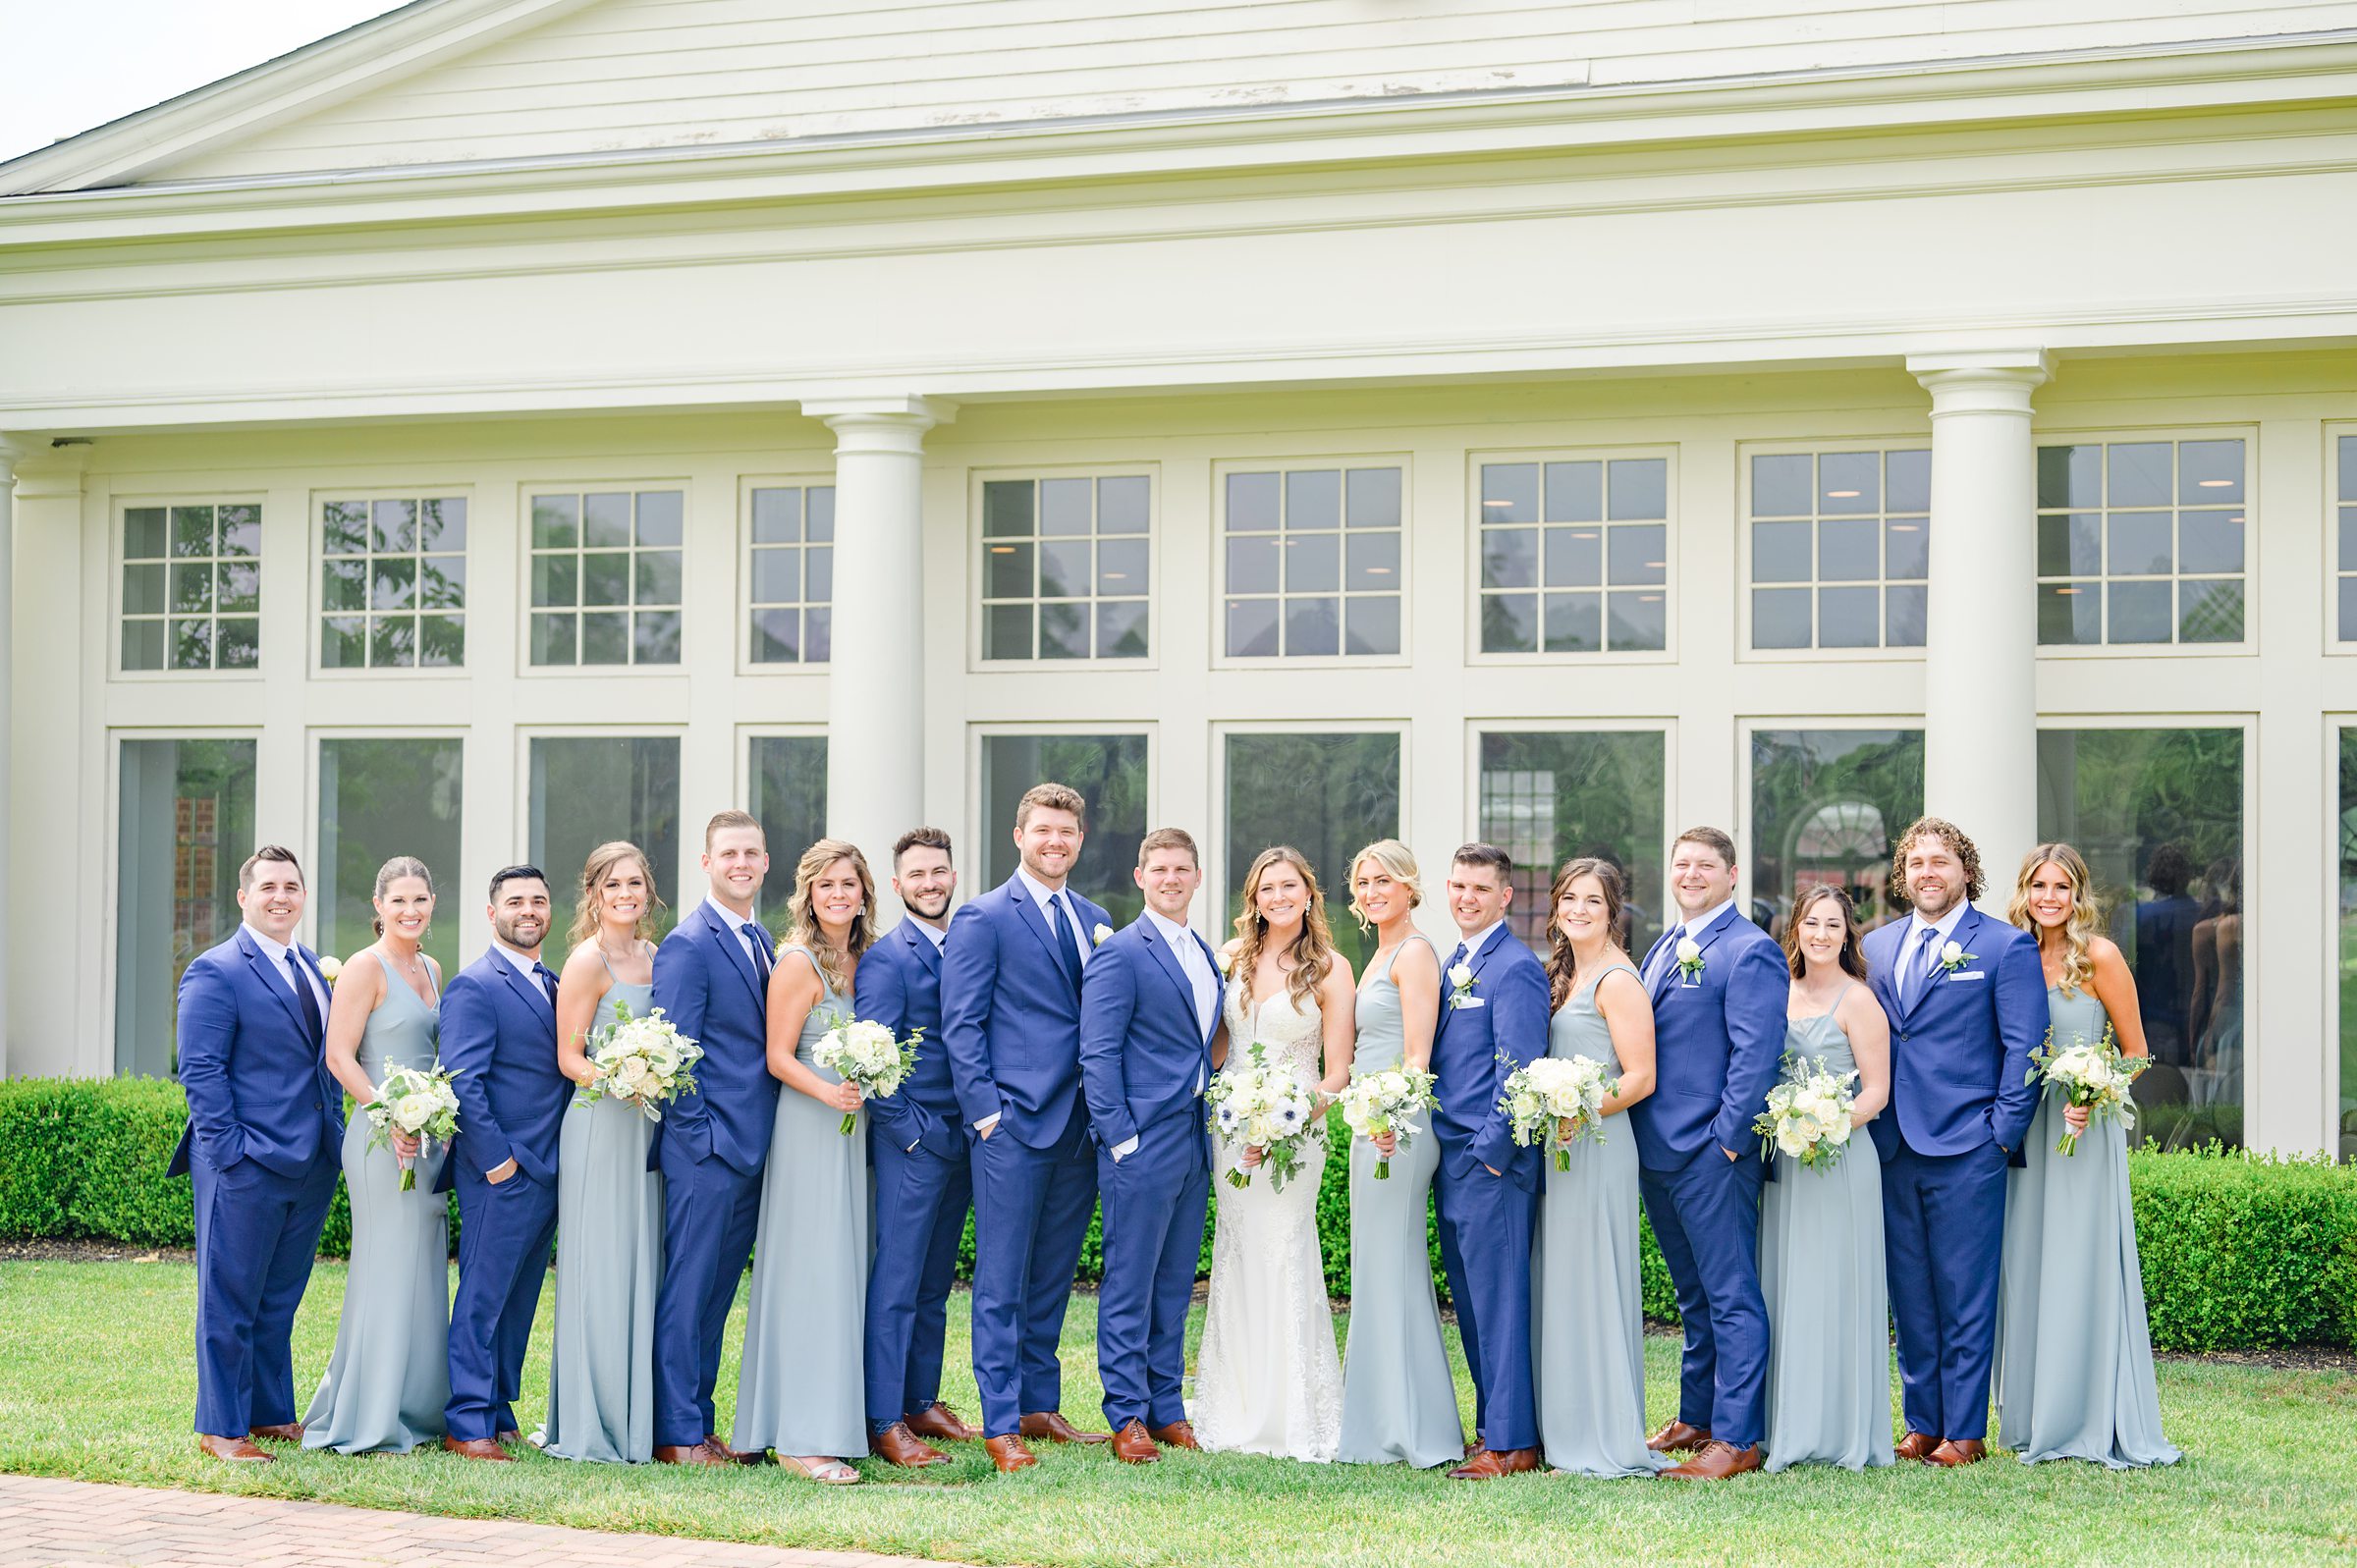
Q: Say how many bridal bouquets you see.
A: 8